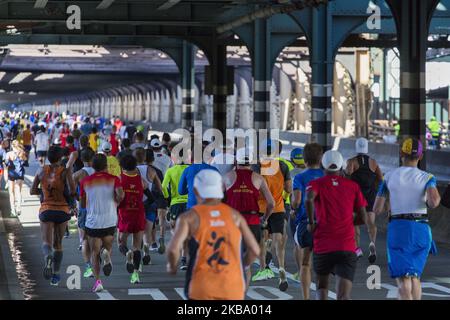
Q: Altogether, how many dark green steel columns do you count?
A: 5